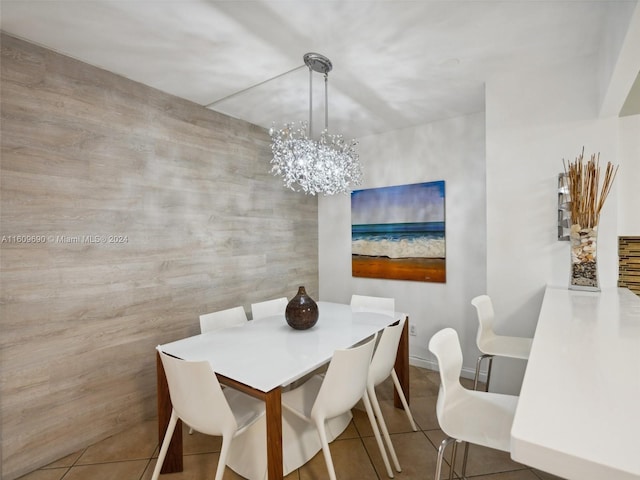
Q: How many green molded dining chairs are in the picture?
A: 0